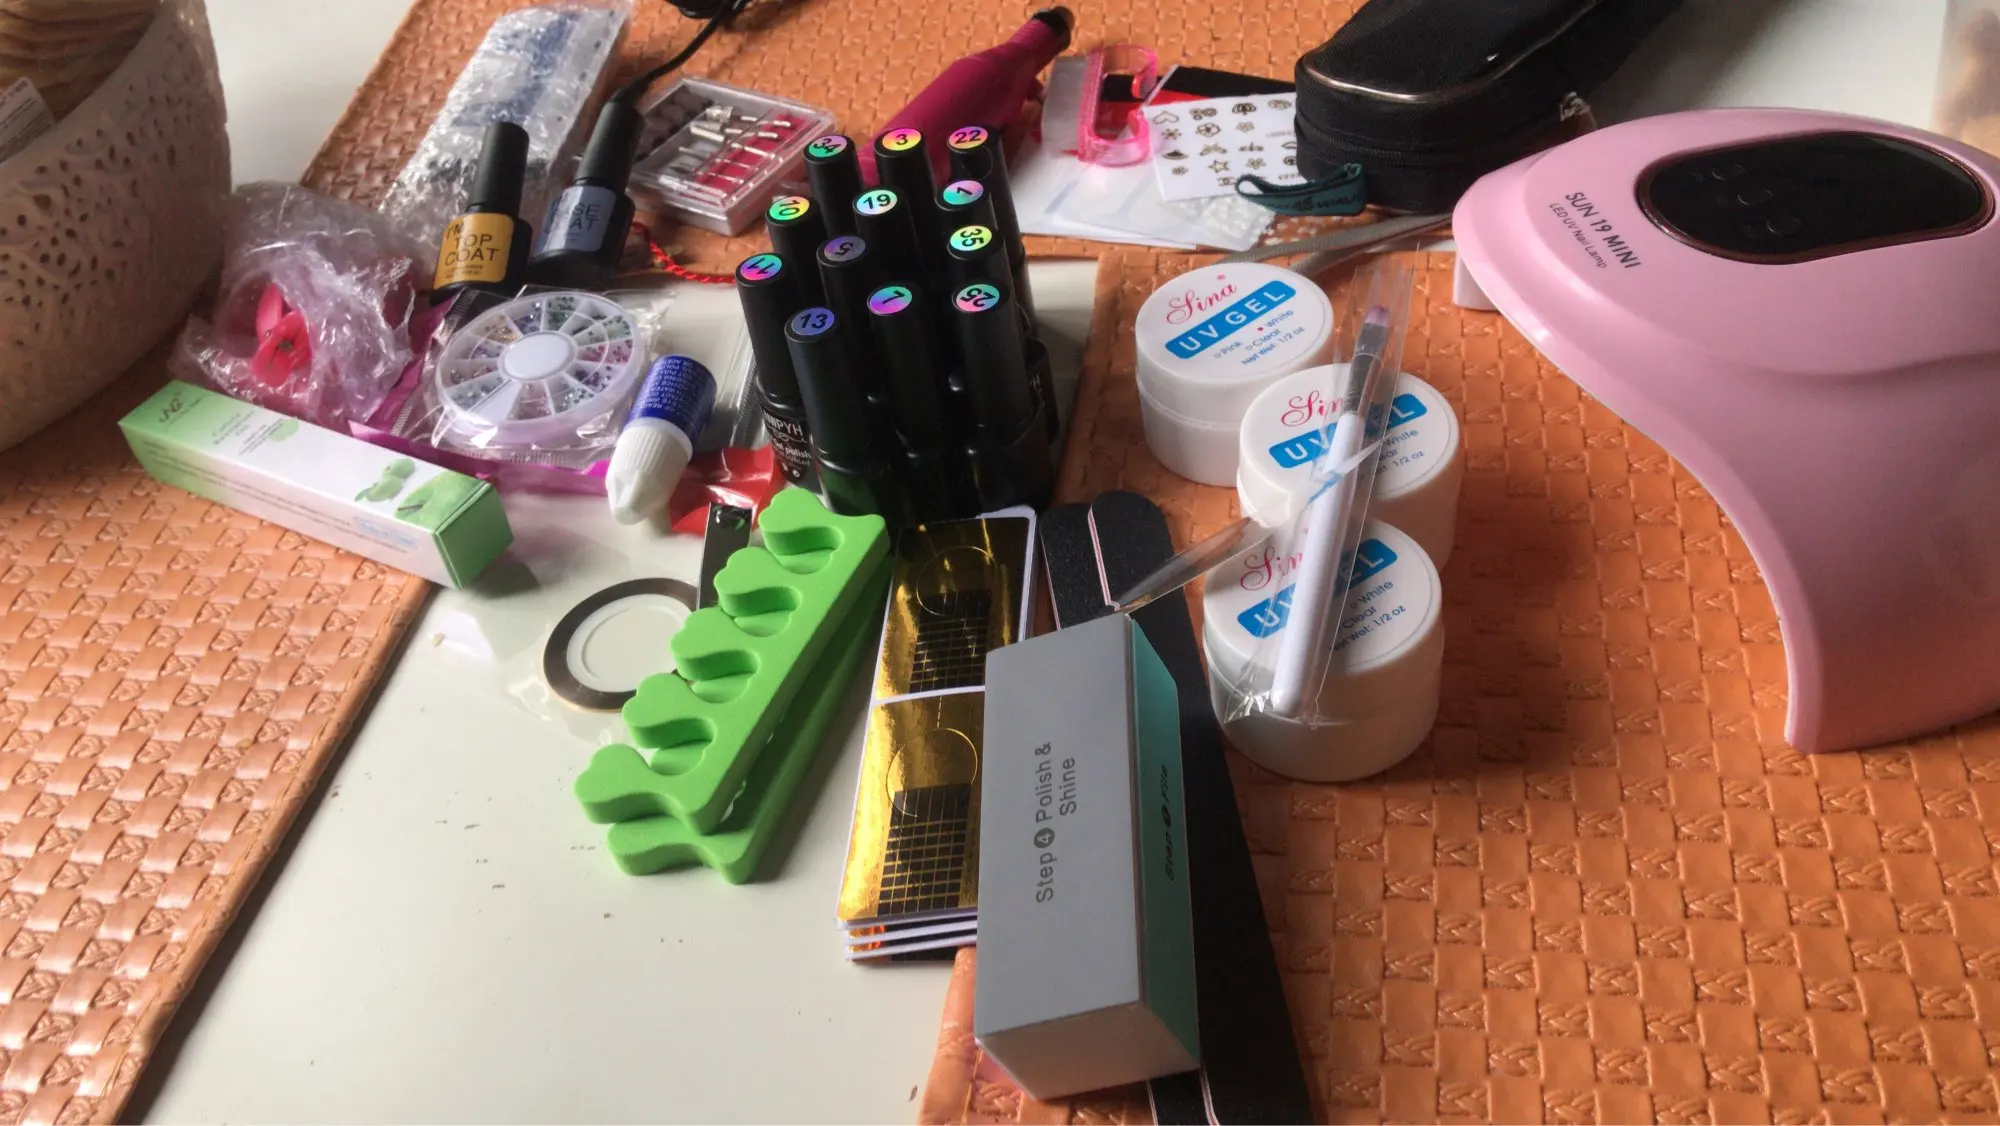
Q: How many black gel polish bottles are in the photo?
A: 12